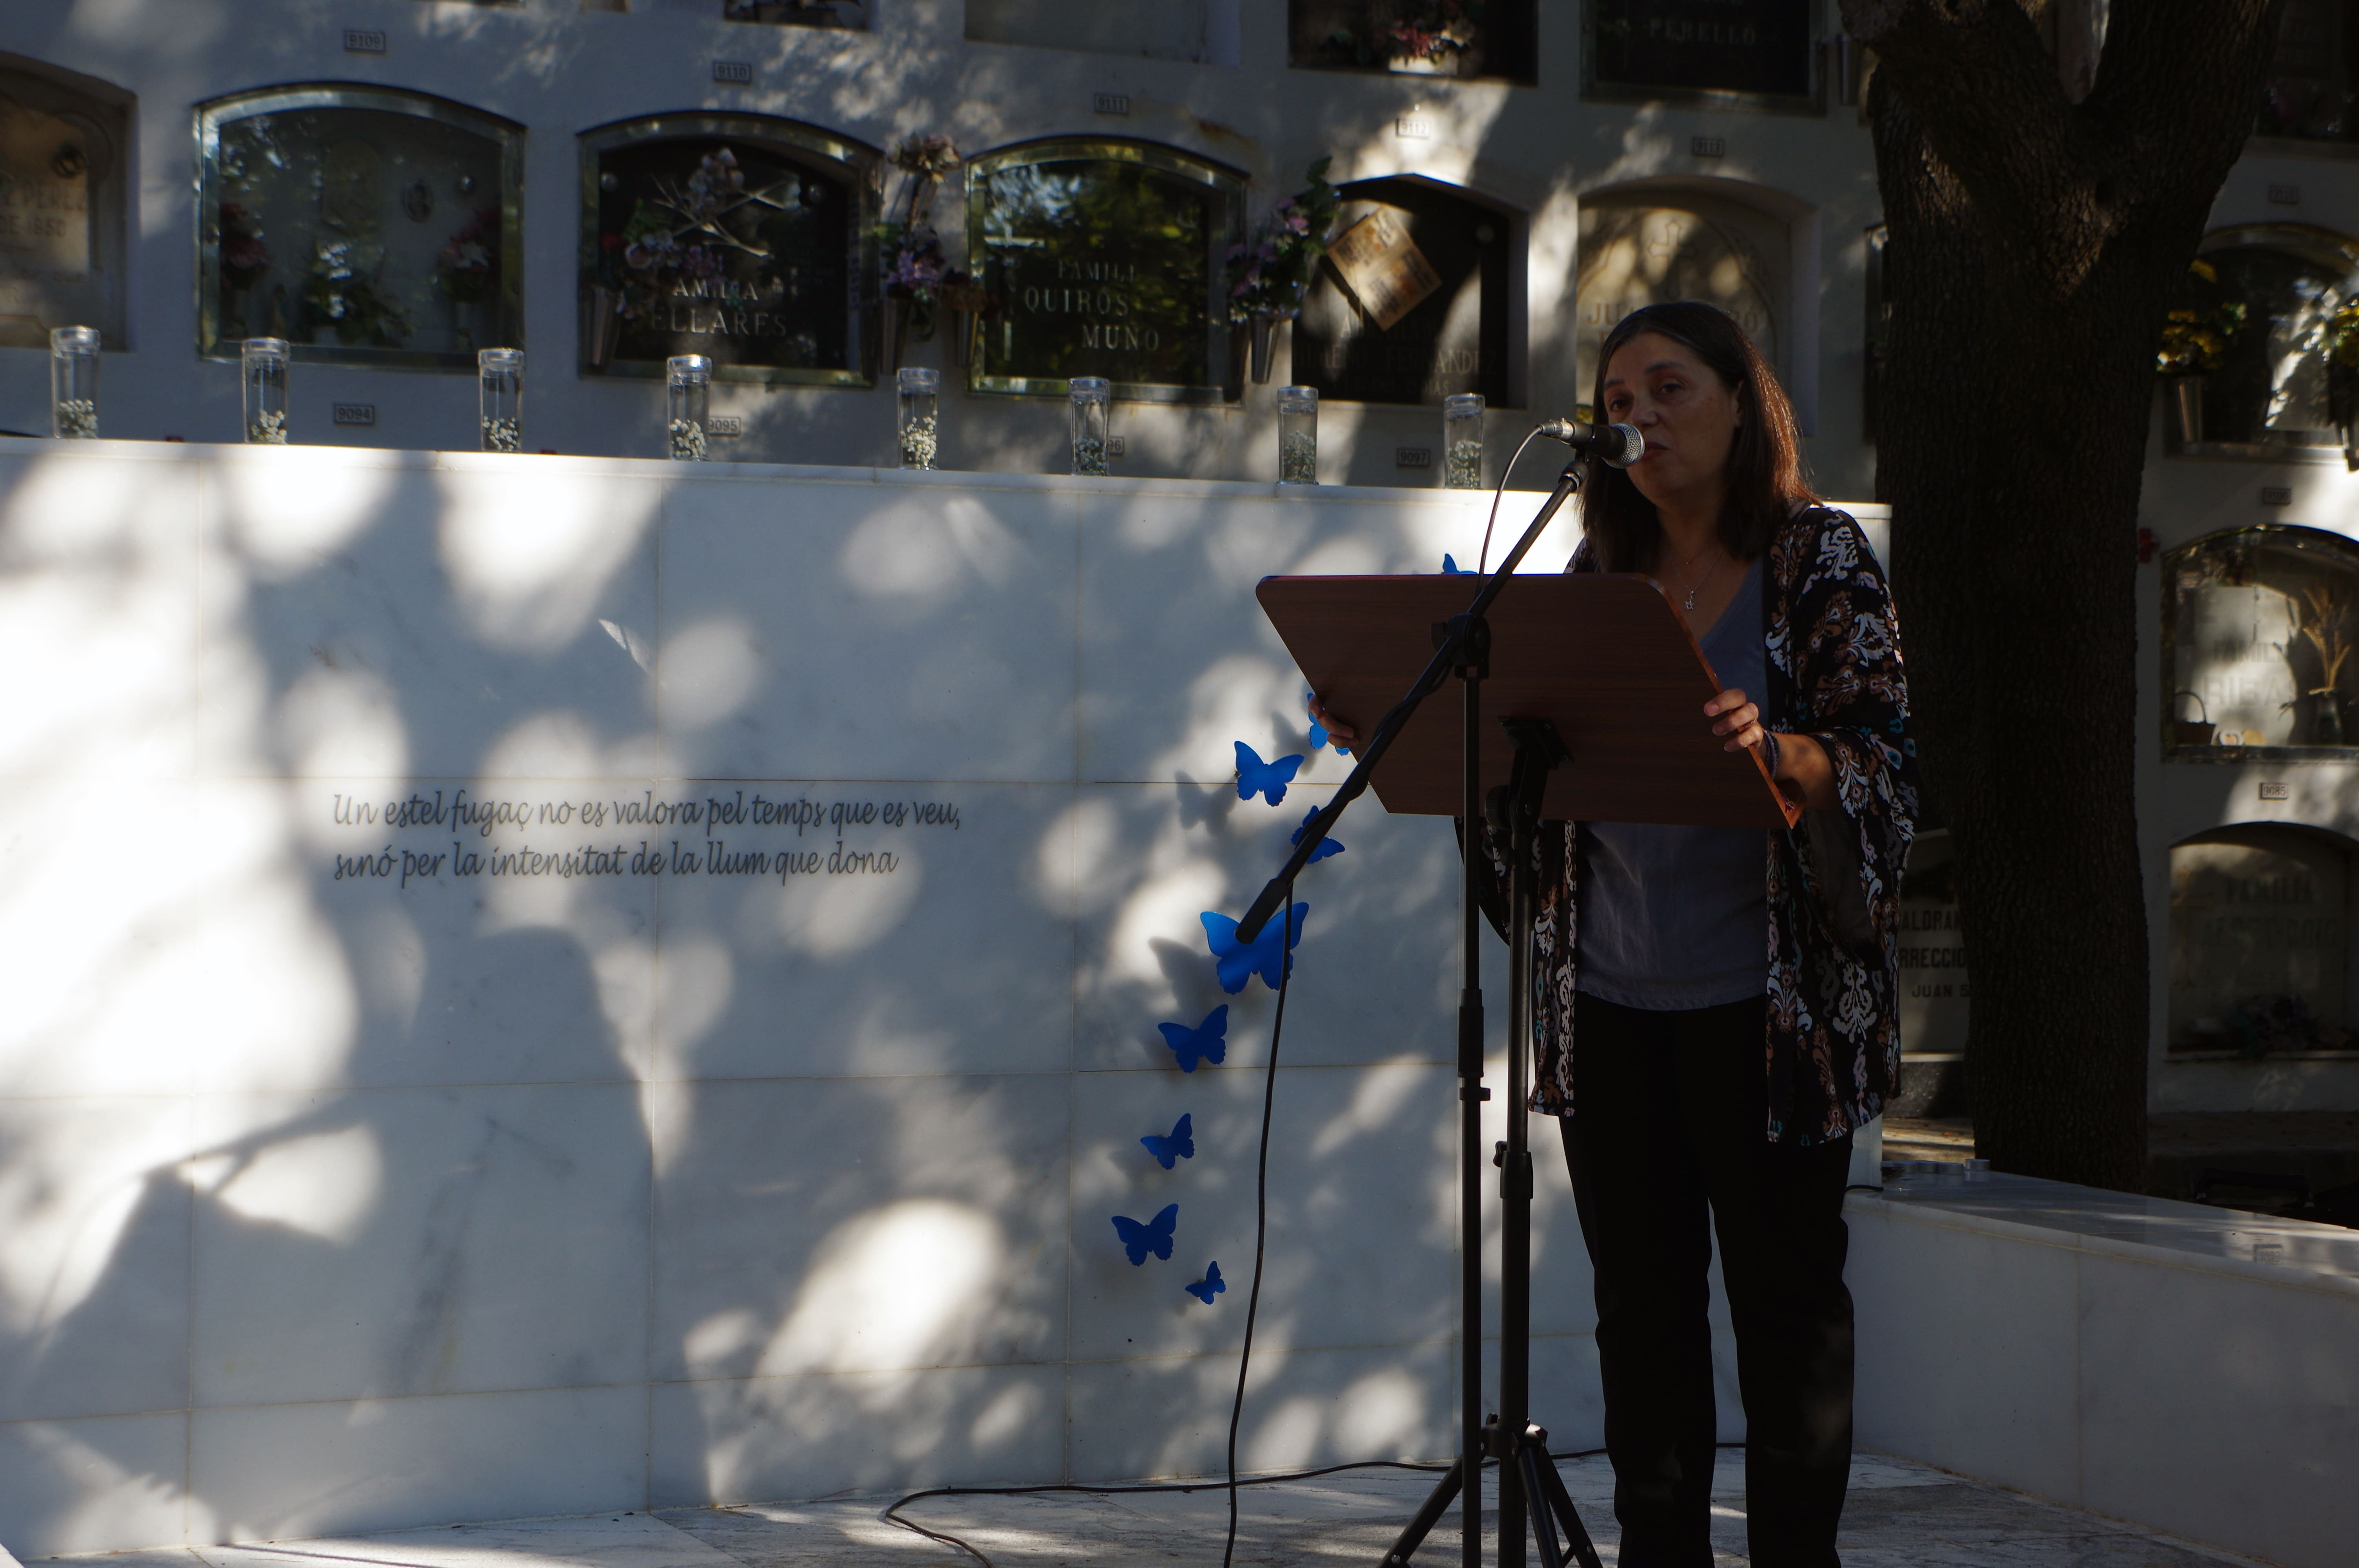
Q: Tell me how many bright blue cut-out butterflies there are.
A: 9